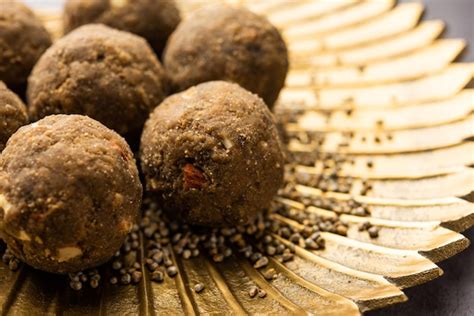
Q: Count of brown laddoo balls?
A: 7